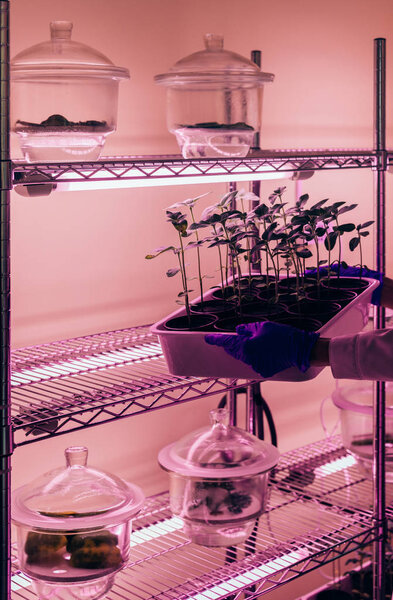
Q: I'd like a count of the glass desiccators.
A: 5